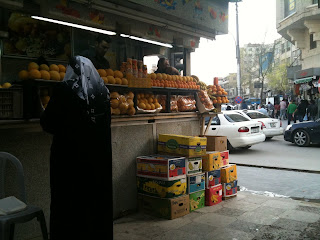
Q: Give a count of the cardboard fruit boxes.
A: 14